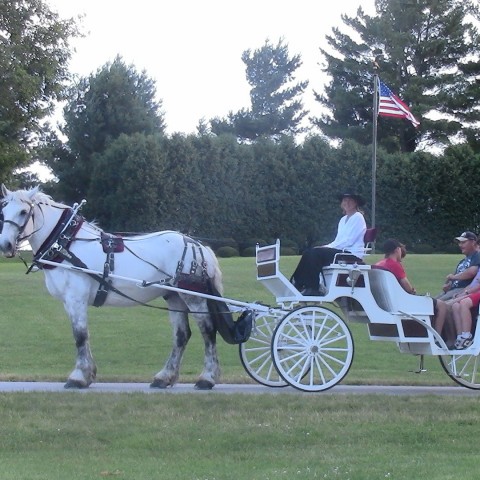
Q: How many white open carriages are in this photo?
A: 1